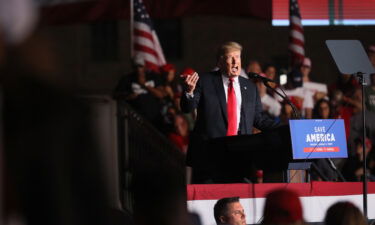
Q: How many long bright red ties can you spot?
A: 1